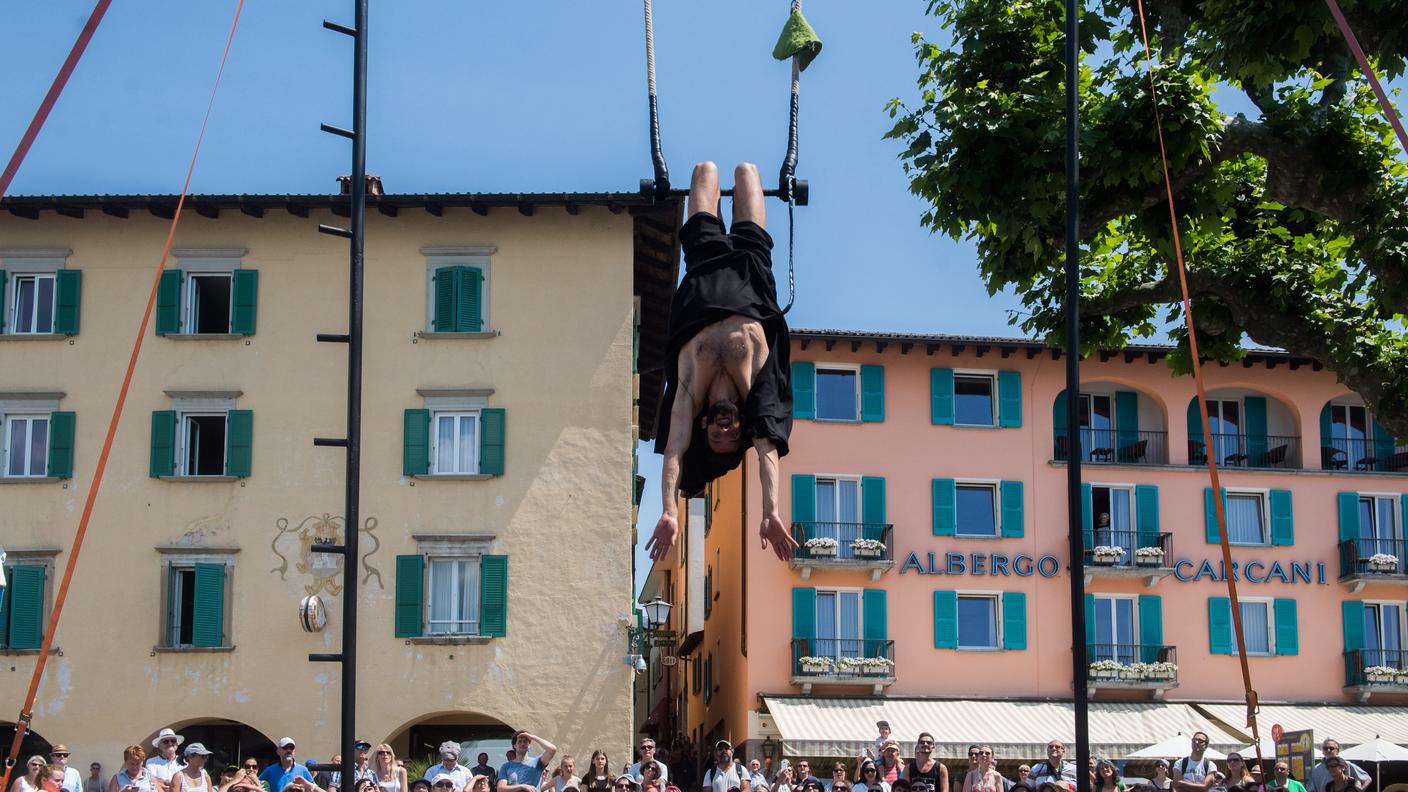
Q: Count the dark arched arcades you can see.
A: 3